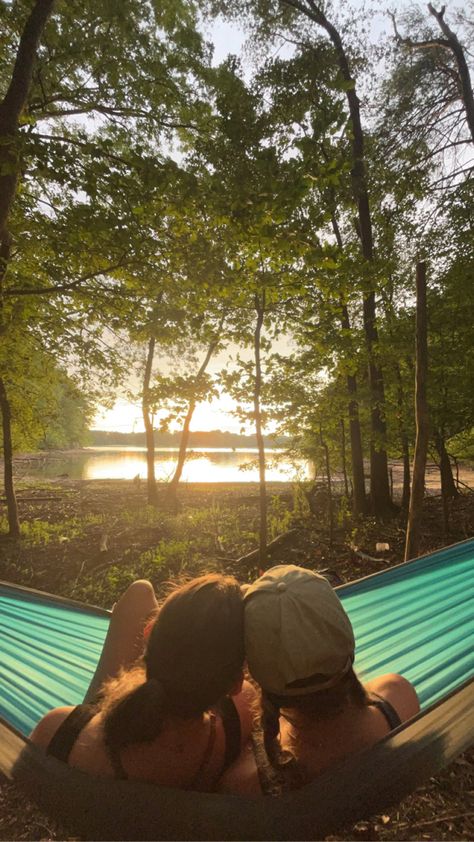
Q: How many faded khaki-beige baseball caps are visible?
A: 1